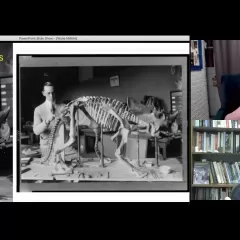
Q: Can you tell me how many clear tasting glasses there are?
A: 0